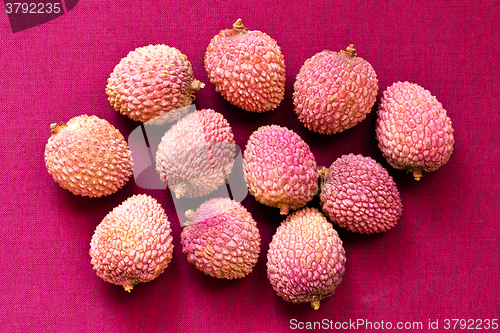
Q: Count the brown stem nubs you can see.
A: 11